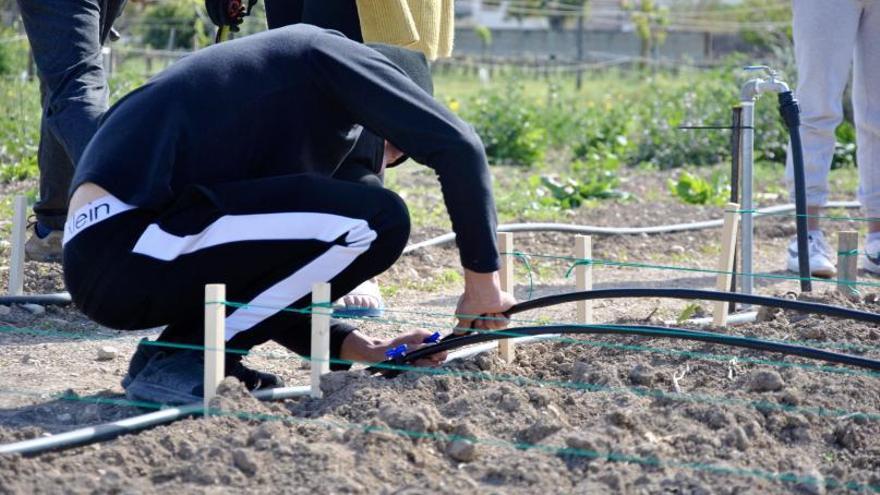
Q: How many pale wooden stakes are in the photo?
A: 7